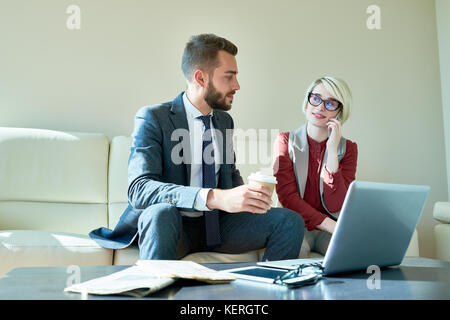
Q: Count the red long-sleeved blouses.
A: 1